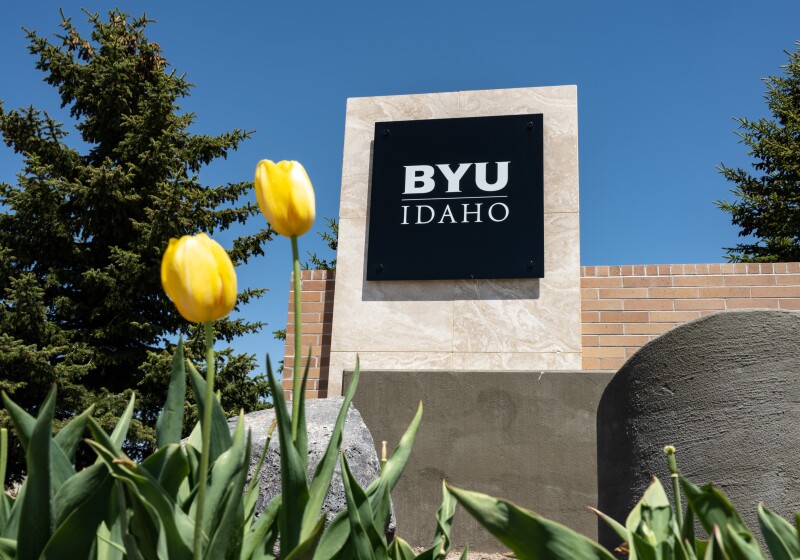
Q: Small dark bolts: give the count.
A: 4